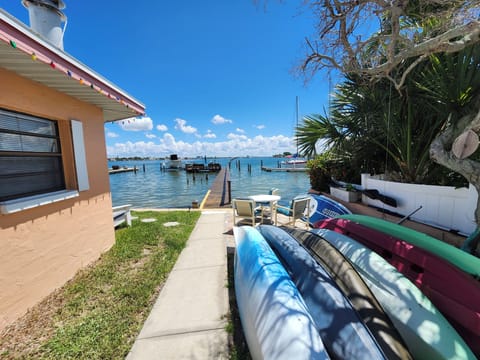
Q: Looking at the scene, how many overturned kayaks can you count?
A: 6